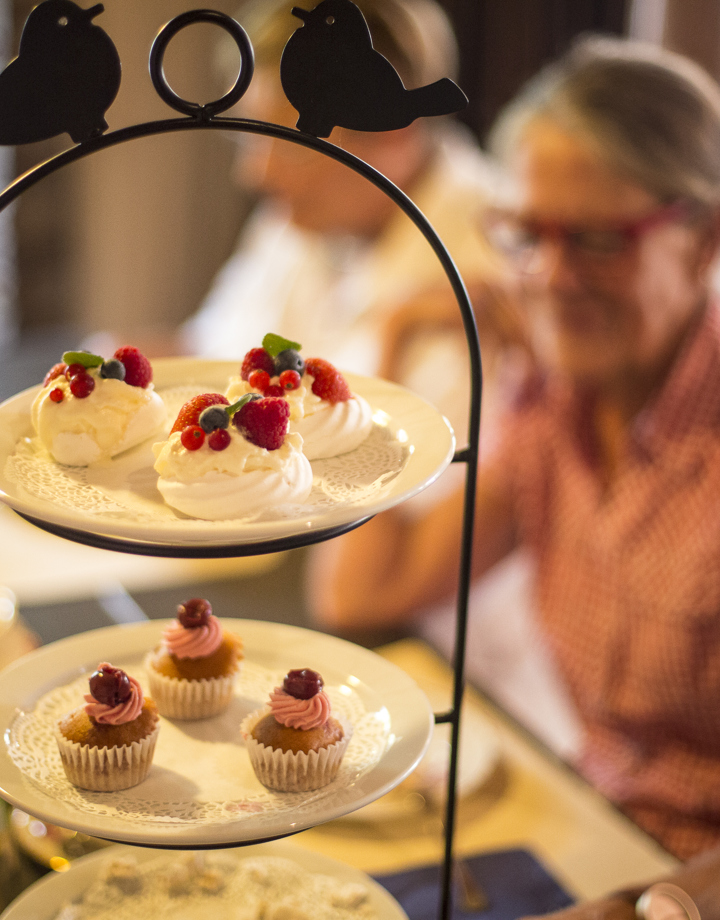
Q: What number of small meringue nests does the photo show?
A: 3